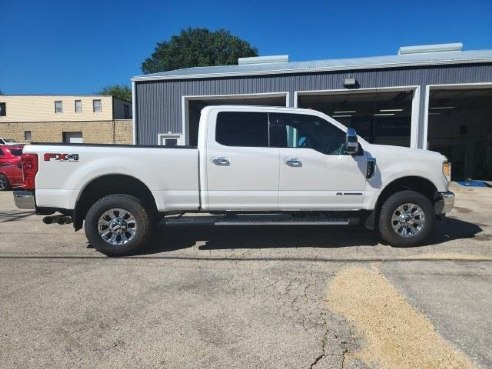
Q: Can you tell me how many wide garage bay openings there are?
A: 3